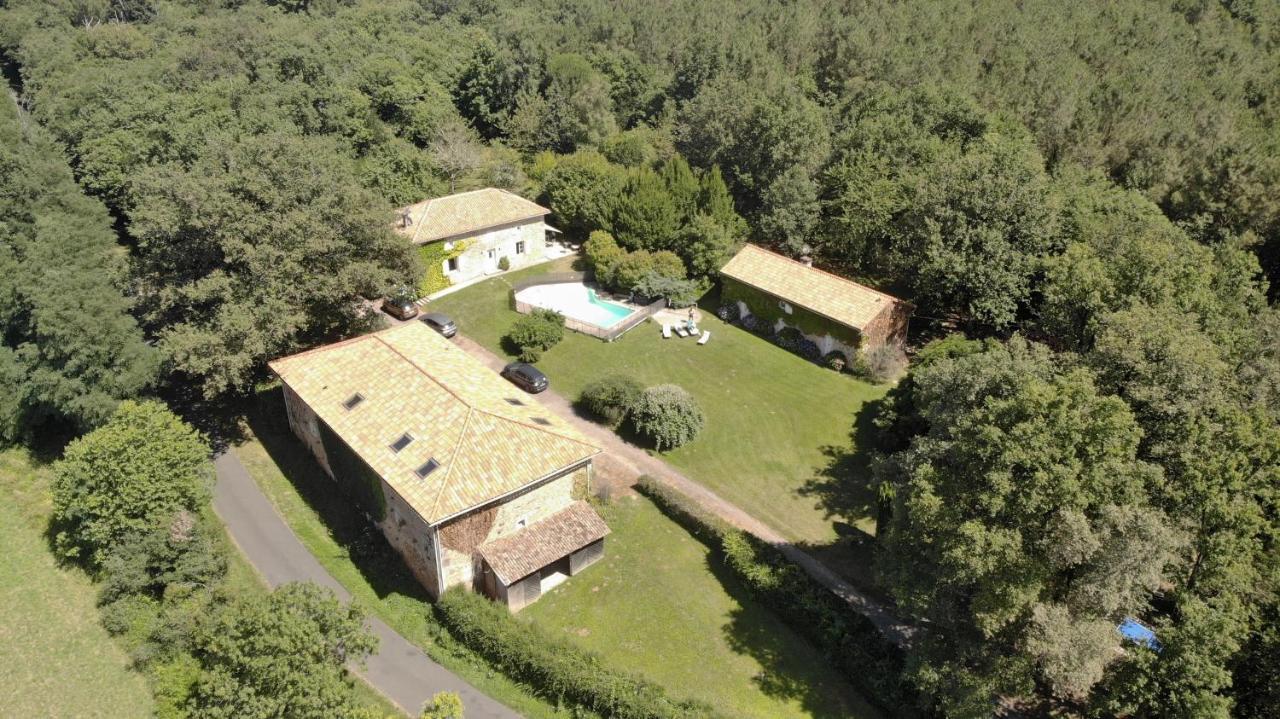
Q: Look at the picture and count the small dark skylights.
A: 5